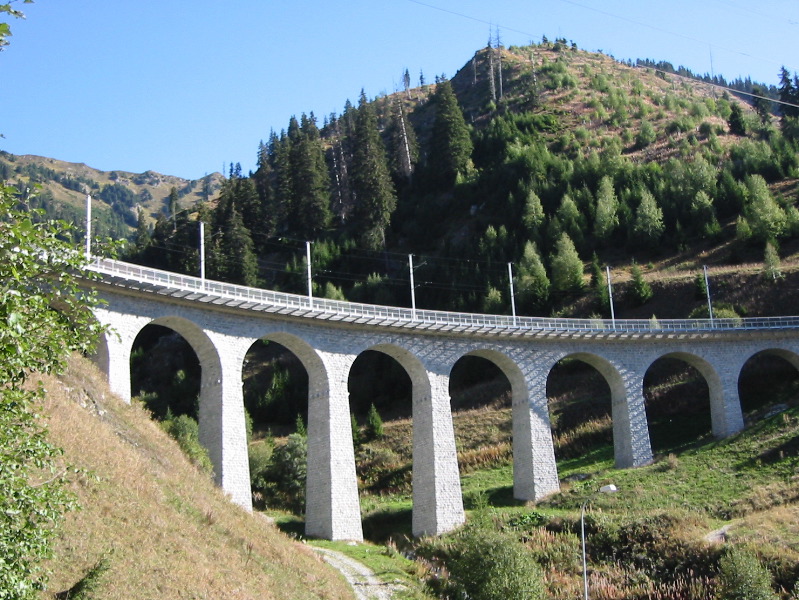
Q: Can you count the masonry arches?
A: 8